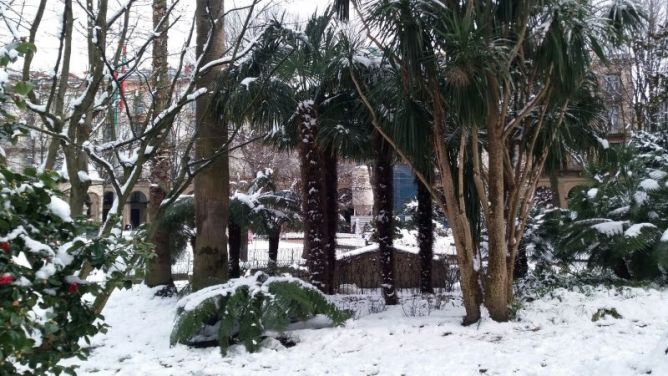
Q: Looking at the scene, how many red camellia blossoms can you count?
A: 3